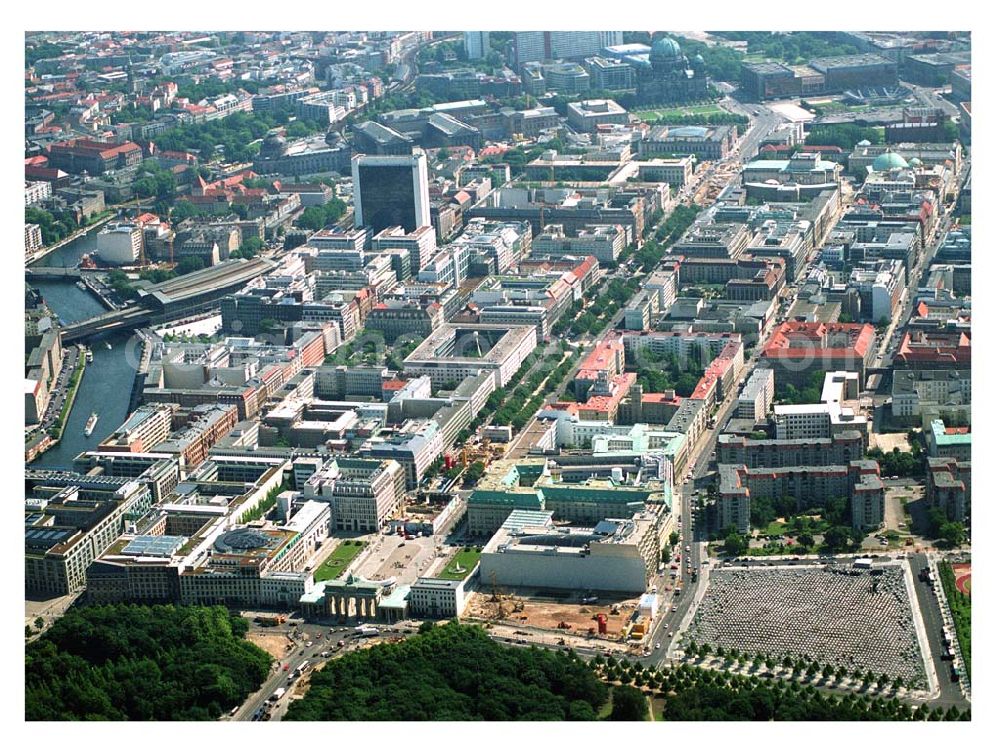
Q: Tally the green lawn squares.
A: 2